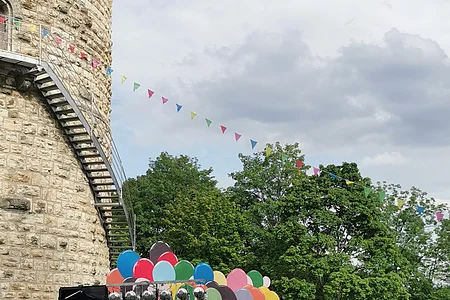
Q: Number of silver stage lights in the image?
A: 6